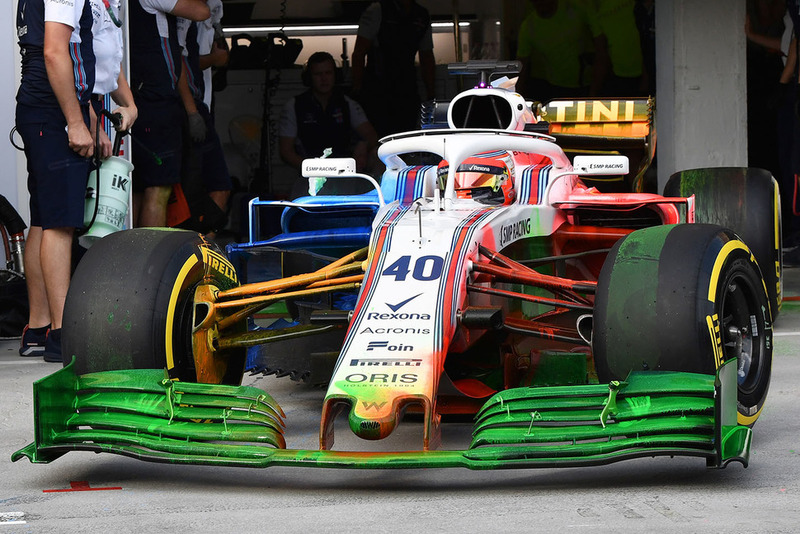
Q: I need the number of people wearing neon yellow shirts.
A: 2